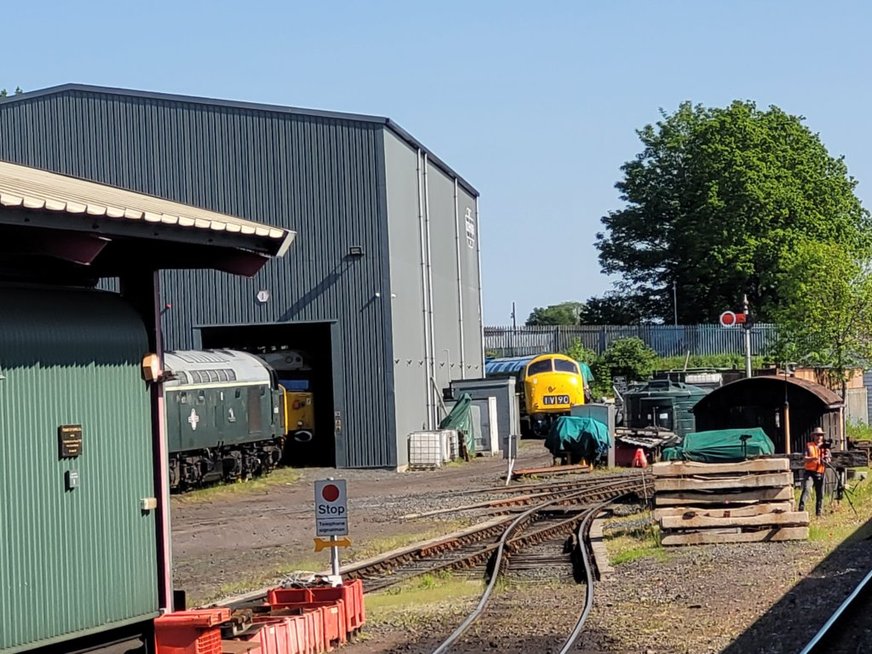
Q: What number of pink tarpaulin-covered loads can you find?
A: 0